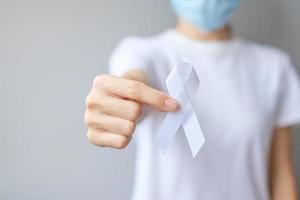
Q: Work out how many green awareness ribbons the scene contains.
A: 0